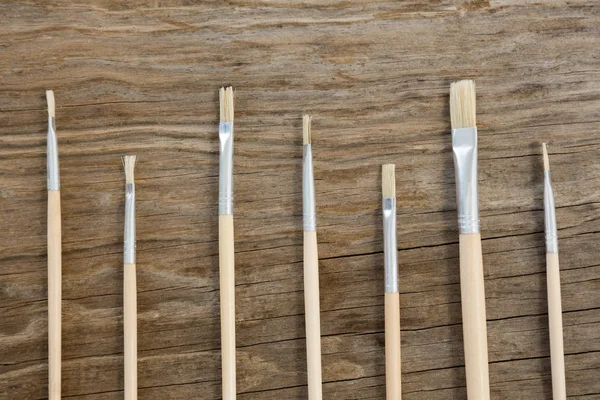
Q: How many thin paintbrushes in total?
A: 6